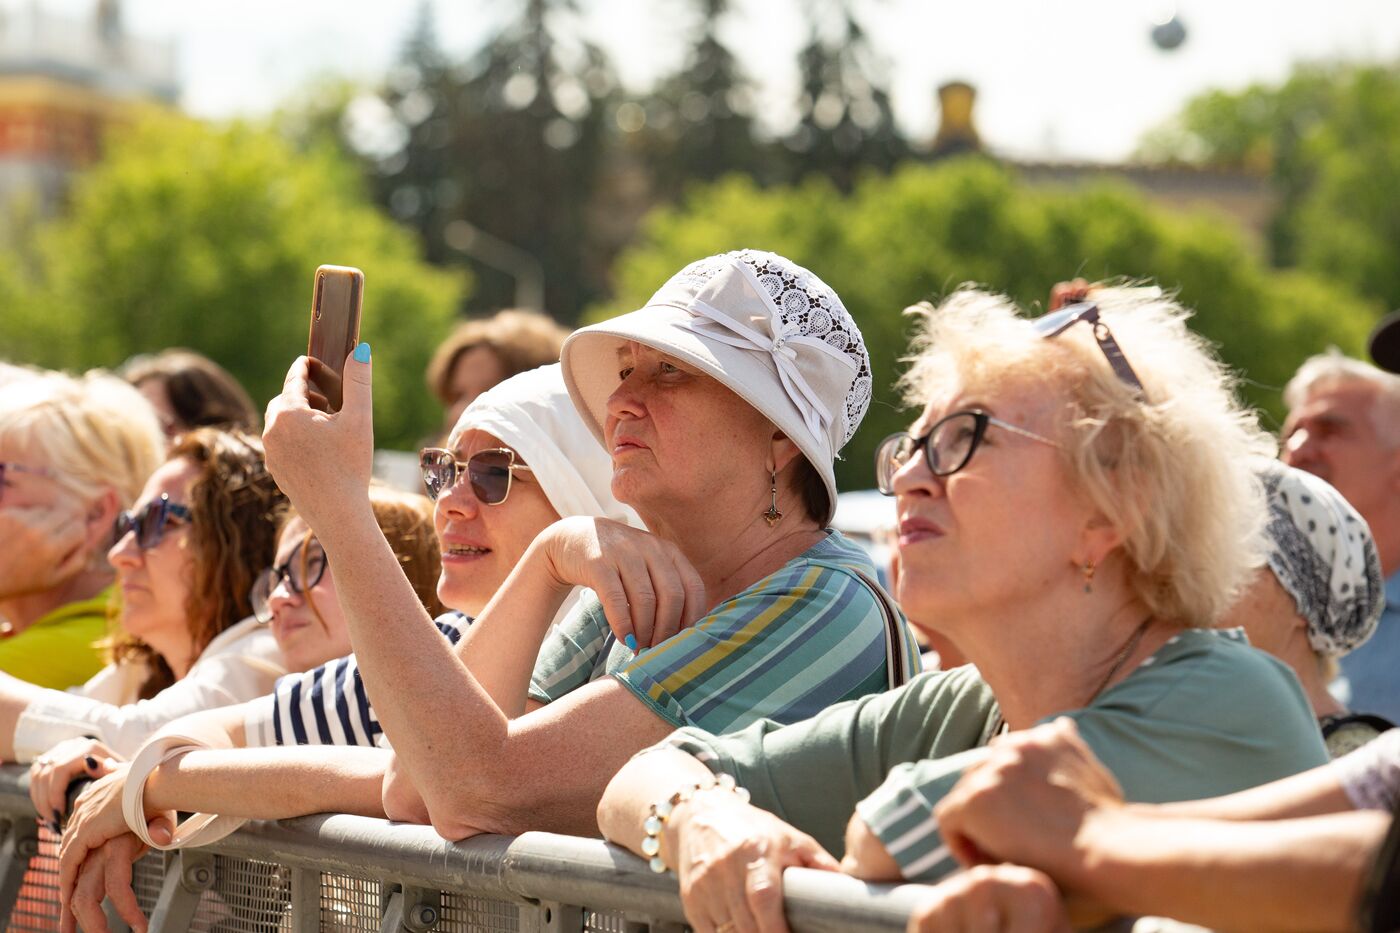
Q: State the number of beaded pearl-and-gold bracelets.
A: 1